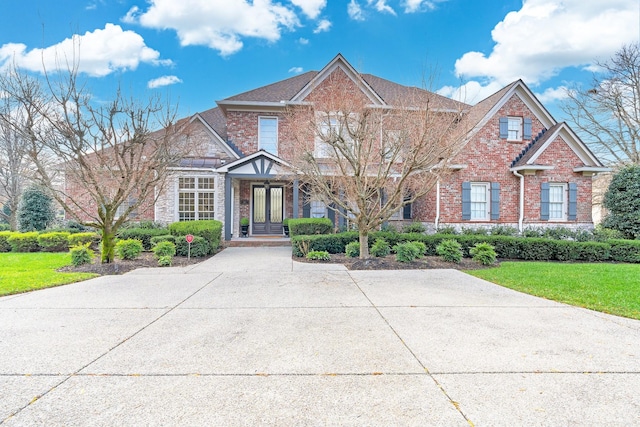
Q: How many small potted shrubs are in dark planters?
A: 2